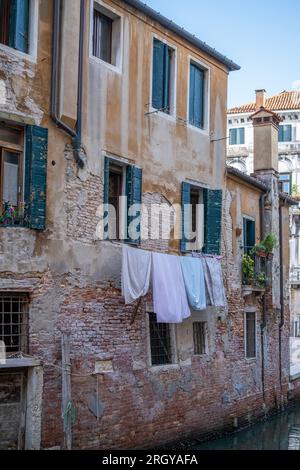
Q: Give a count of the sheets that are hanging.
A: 4